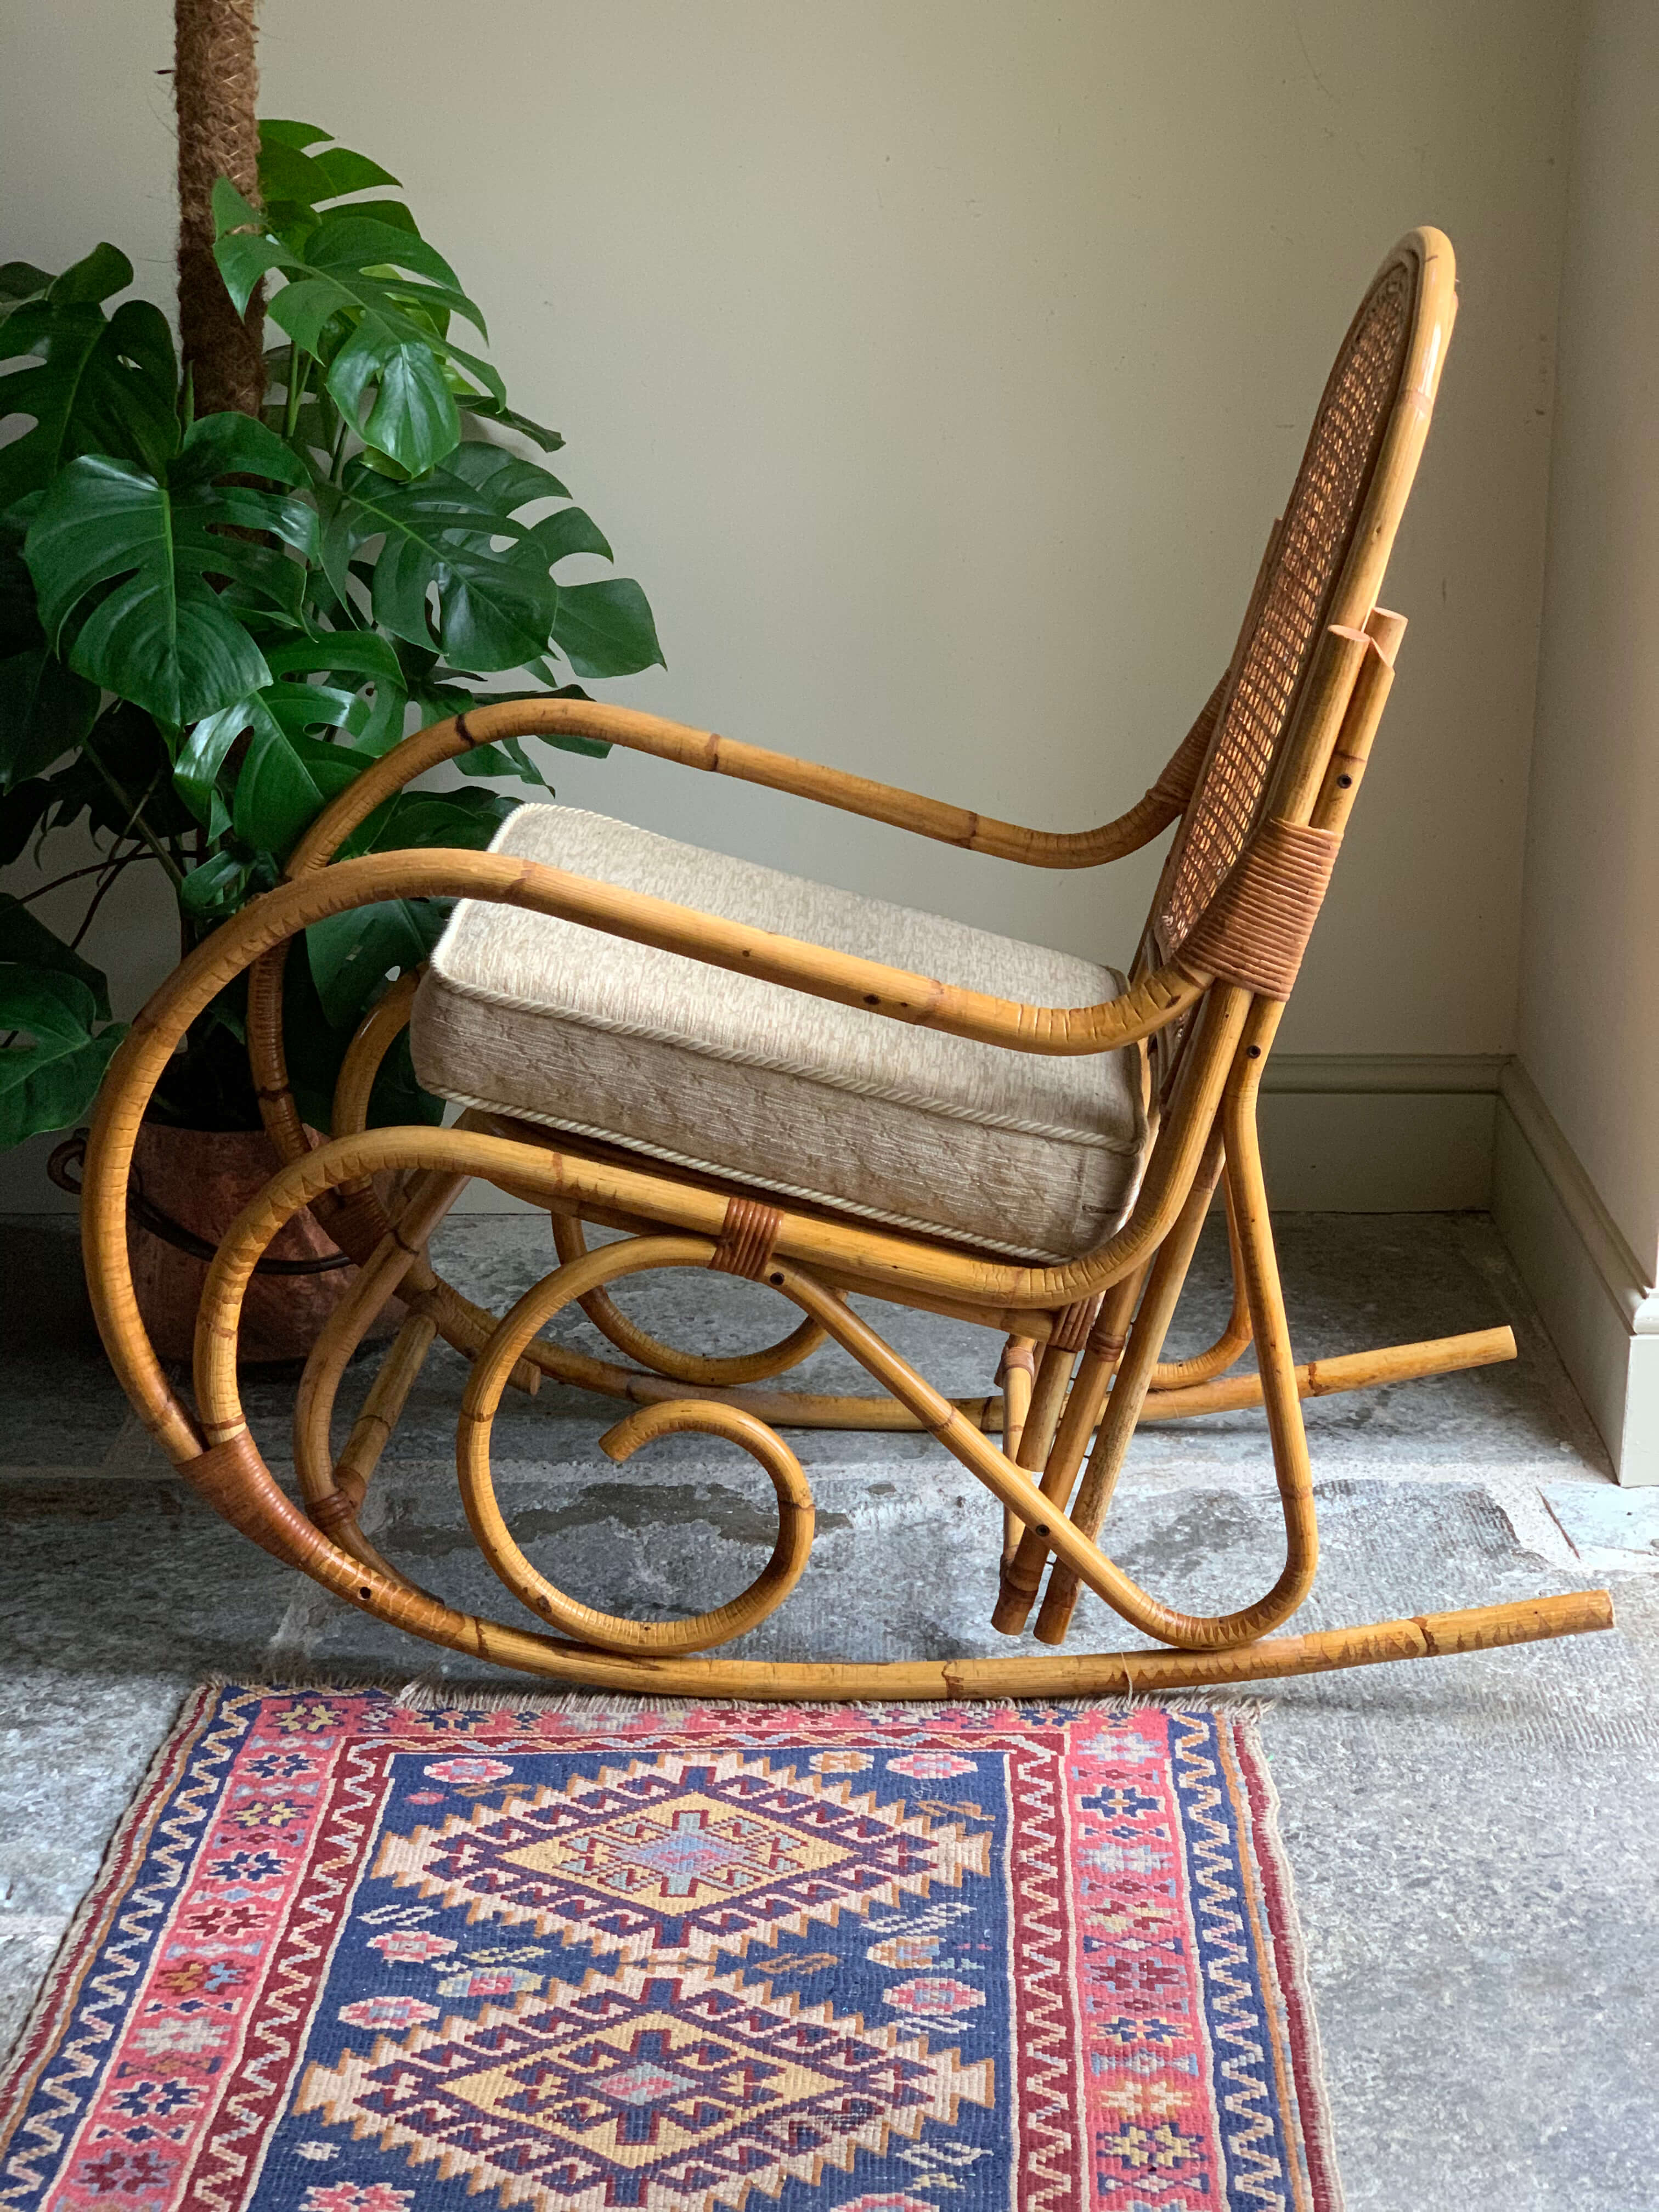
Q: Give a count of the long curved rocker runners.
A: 2